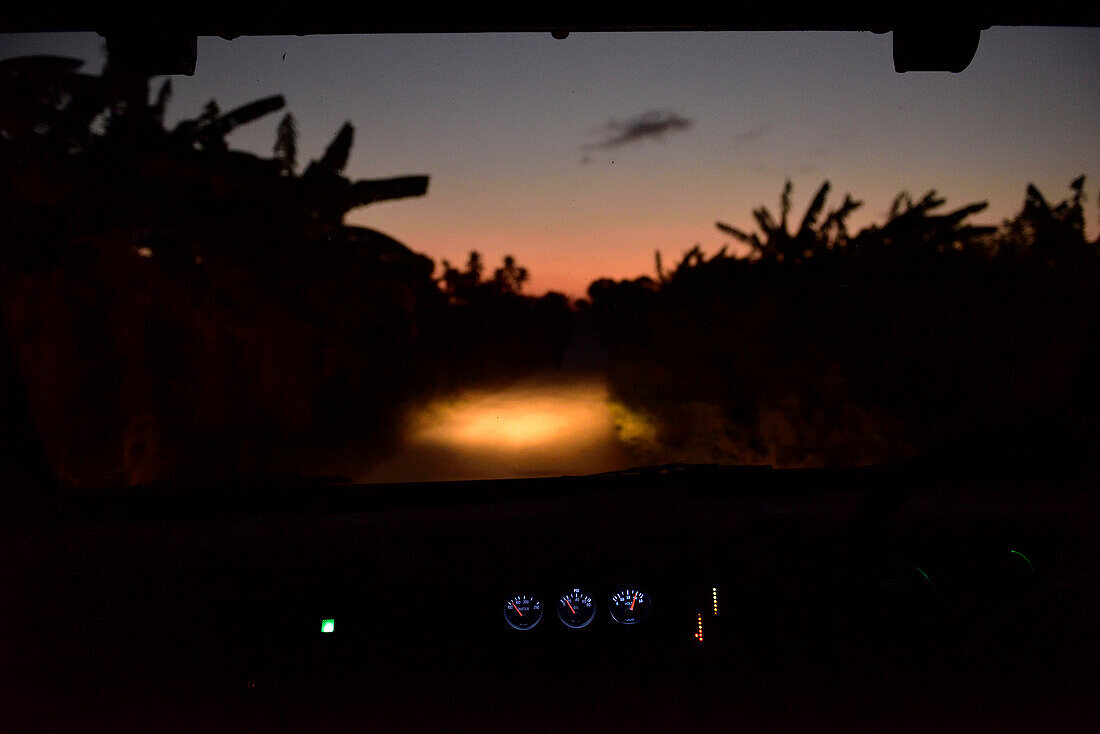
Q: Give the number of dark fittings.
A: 2